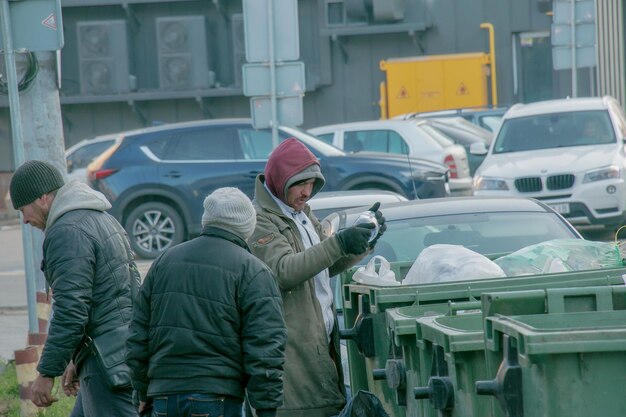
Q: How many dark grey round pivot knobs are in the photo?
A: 4